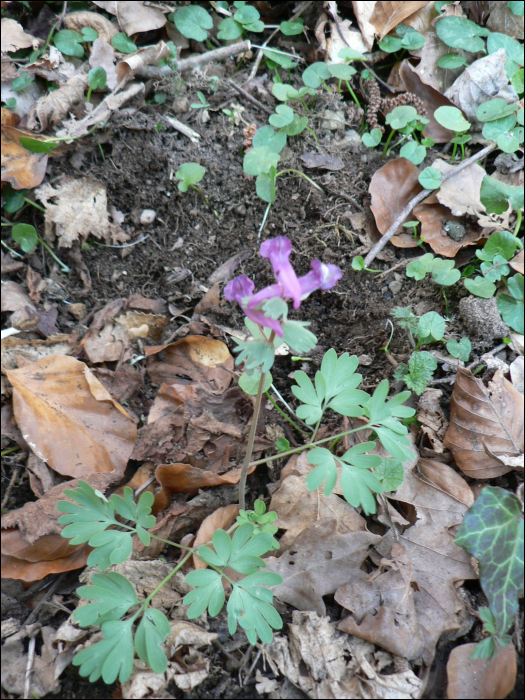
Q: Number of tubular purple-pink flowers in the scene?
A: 3